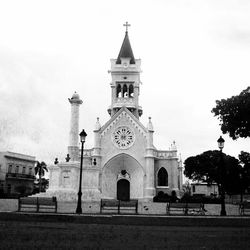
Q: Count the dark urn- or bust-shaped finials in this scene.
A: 3